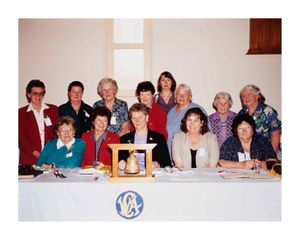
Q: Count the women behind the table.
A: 13